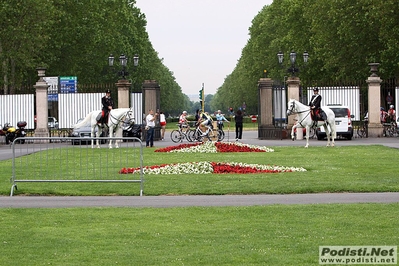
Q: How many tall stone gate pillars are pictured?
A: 6